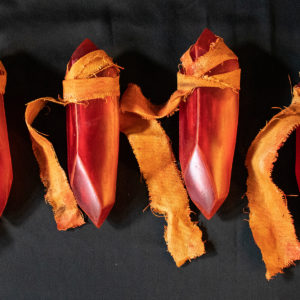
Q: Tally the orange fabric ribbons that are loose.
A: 3